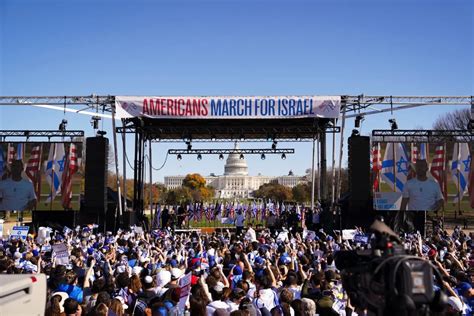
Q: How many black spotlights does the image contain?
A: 6